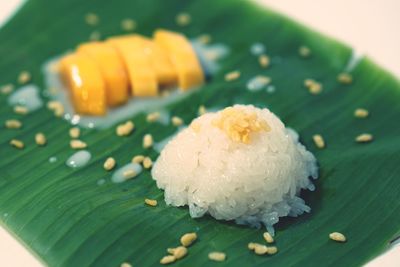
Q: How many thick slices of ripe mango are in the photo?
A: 5